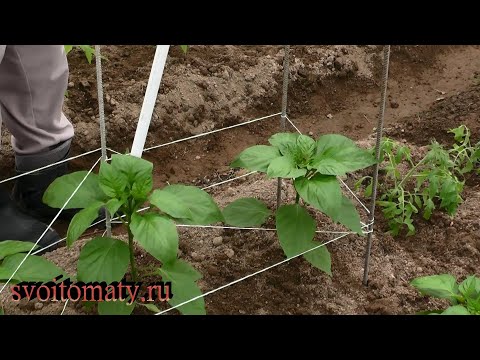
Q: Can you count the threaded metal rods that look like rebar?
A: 3